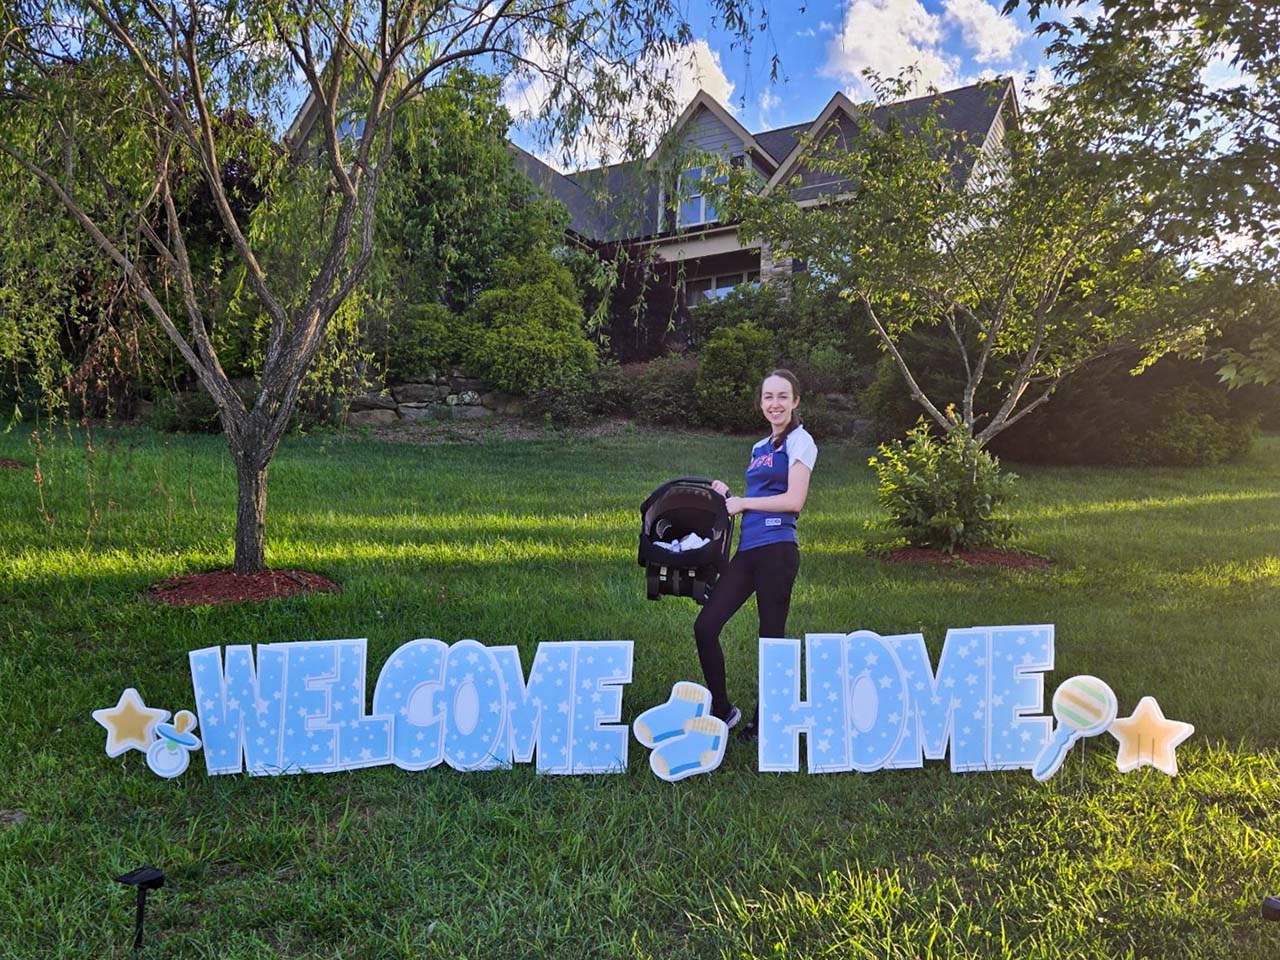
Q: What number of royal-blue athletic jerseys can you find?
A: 1